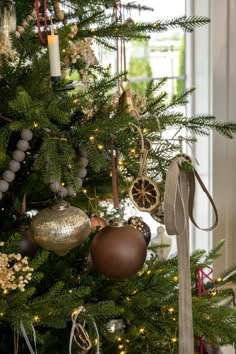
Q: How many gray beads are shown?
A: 14